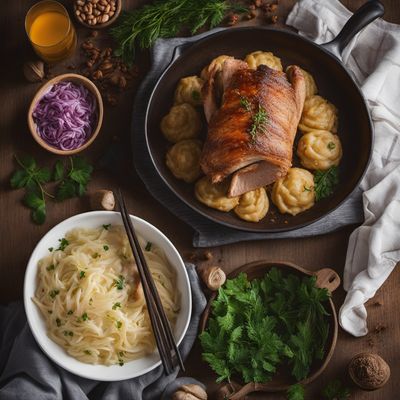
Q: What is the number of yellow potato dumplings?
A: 11